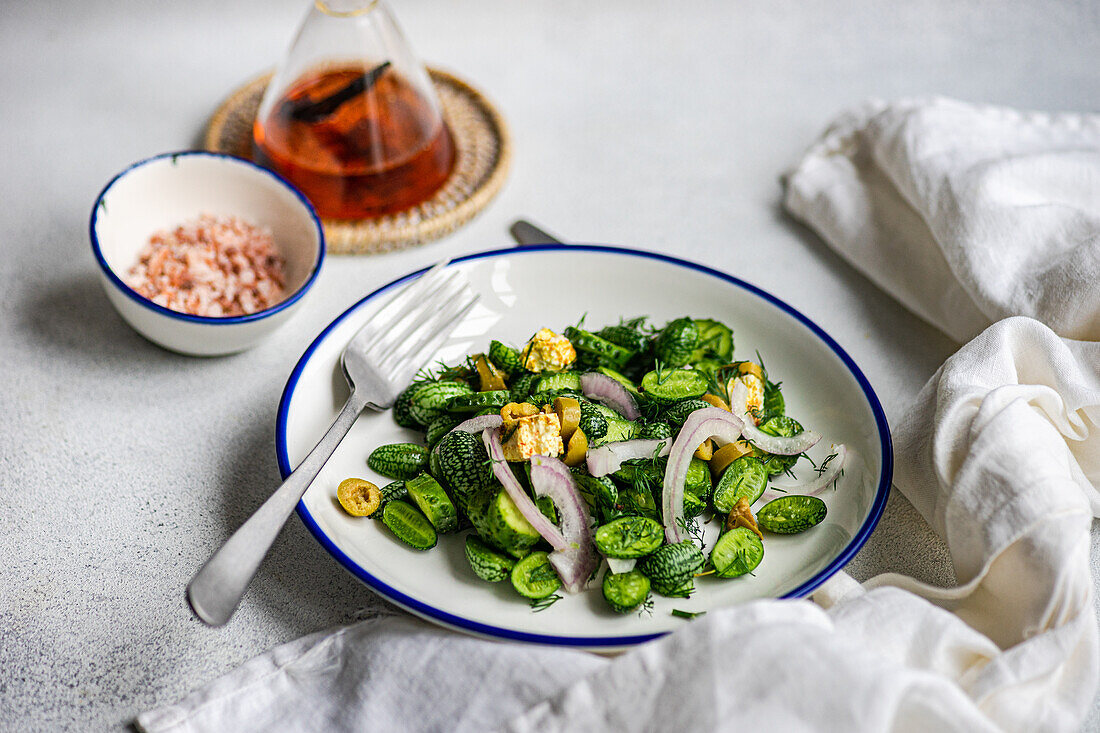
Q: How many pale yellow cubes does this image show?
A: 3